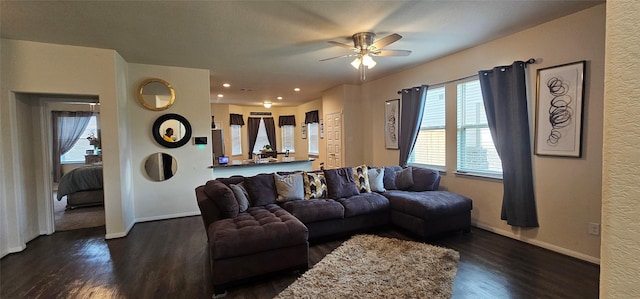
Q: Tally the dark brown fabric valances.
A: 3